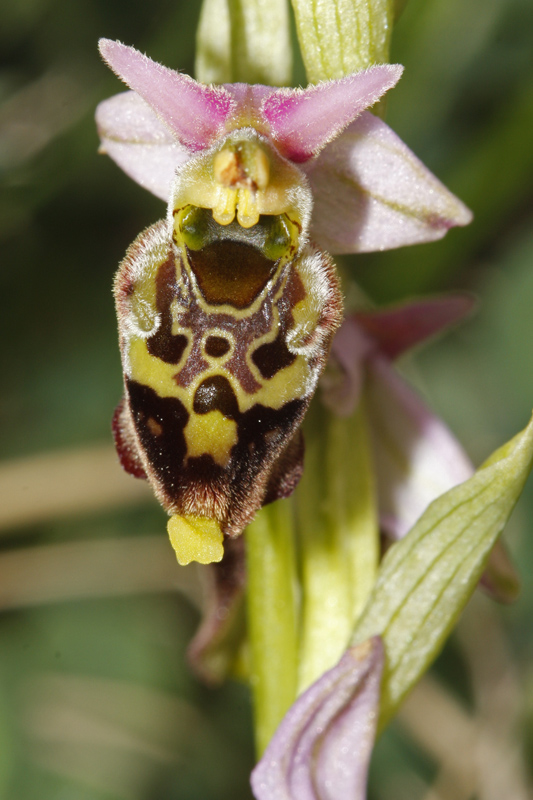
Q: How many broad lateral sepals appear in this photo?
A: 2